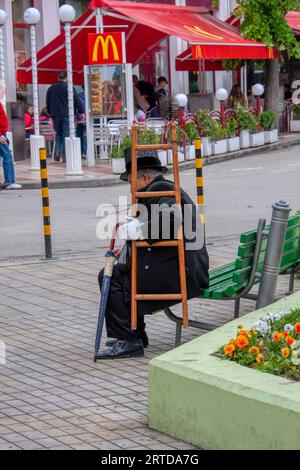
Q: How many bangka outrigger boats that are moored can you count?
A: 0